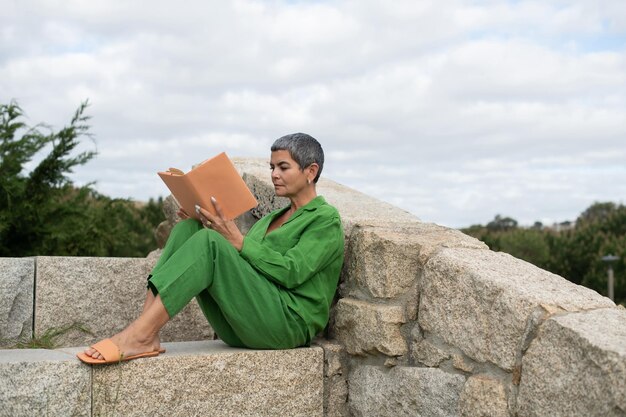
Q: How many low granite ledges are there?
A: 2